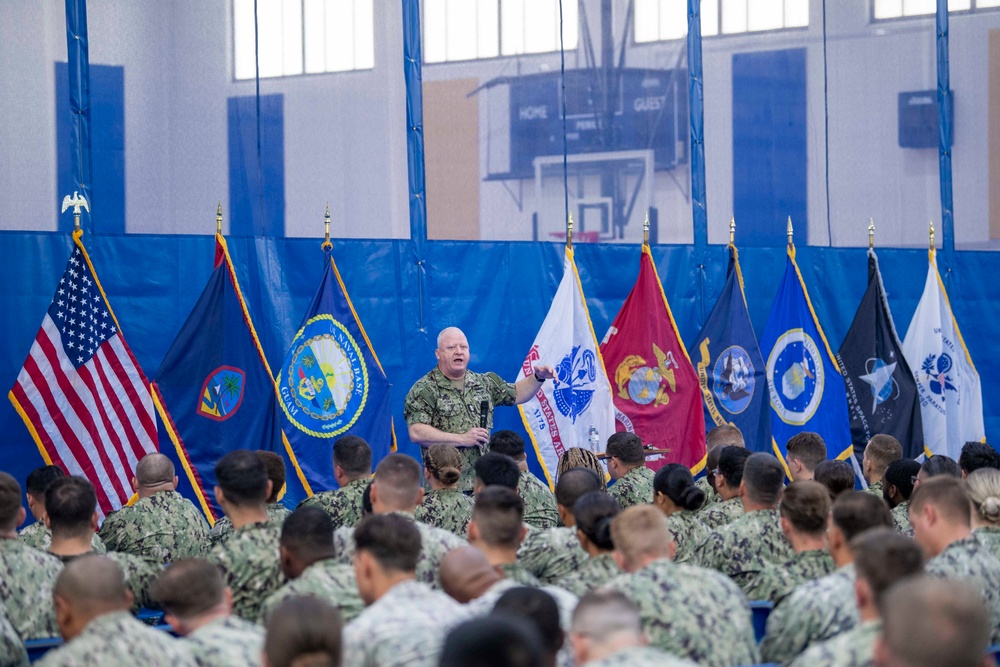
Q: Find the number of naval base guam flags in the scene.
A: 1